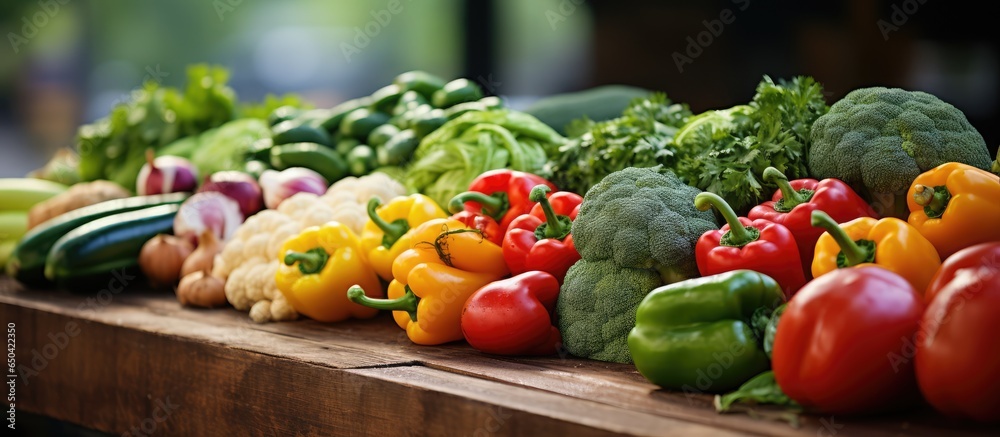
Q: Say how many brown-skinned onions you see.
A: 3